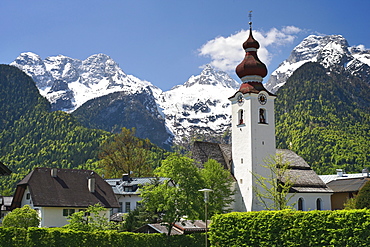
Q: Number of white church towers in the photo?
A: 1